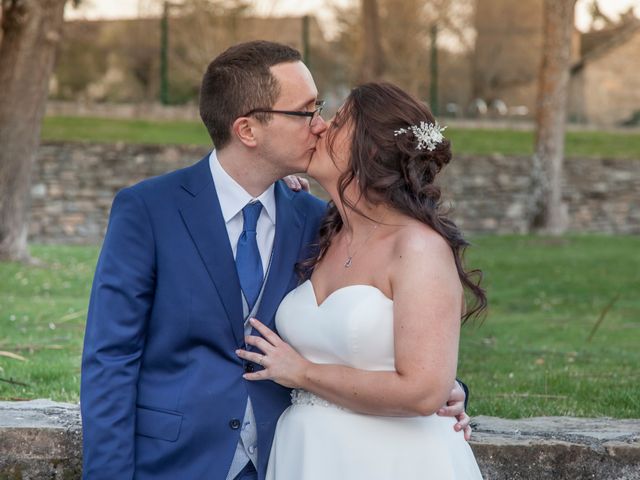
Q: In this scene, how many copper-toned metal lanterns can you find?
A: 0